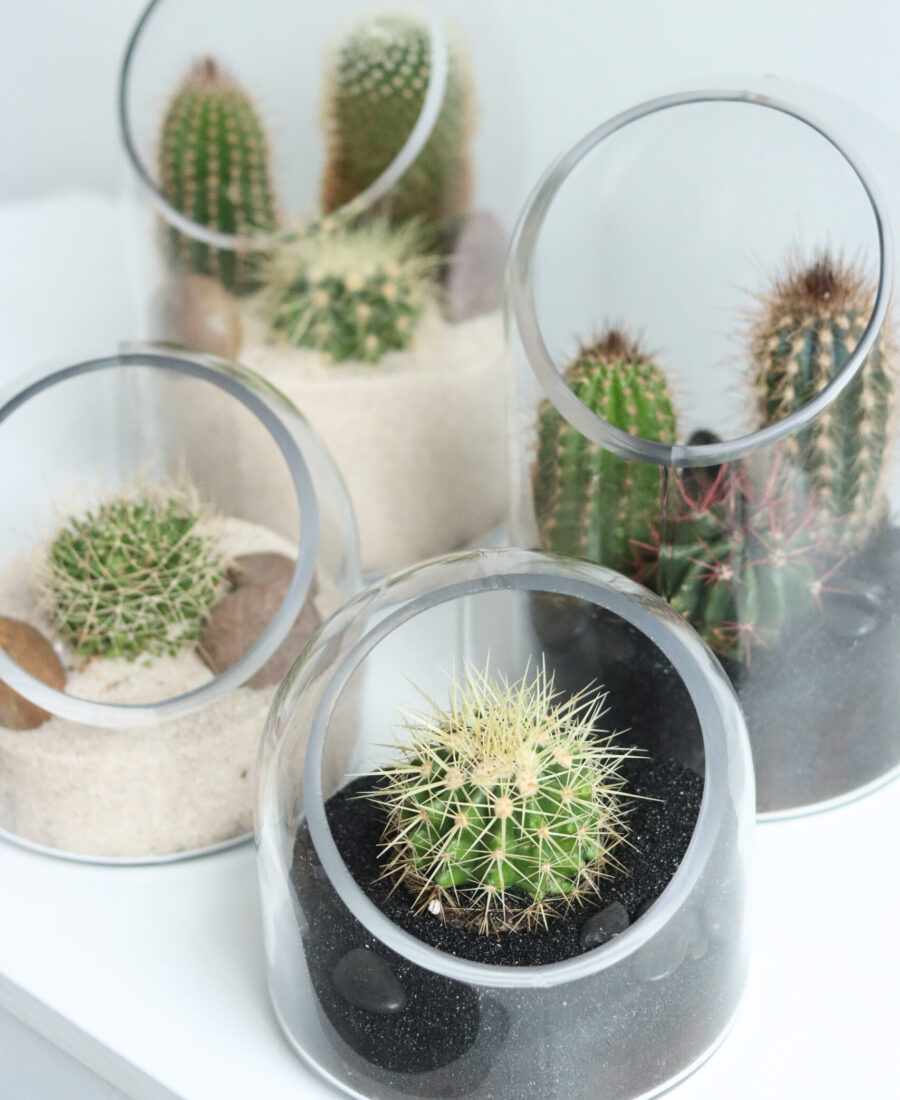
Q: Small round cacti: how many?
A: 4